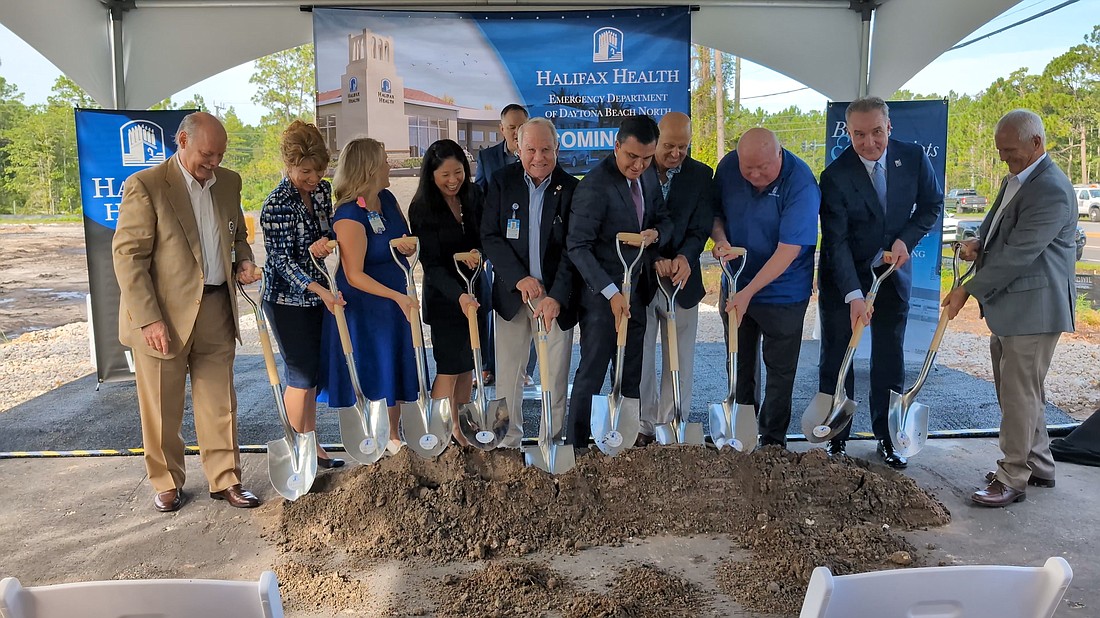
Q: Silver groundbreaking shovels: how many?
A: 10